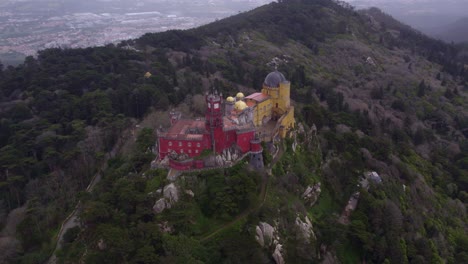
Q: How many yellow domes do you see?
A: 3